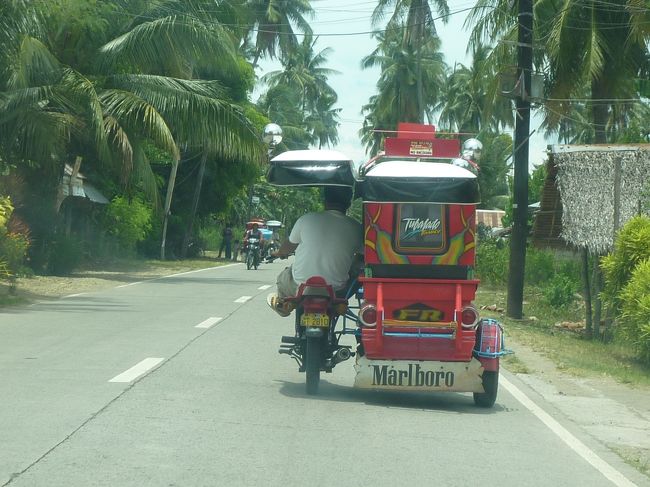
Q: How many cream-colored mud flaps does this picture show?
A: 1